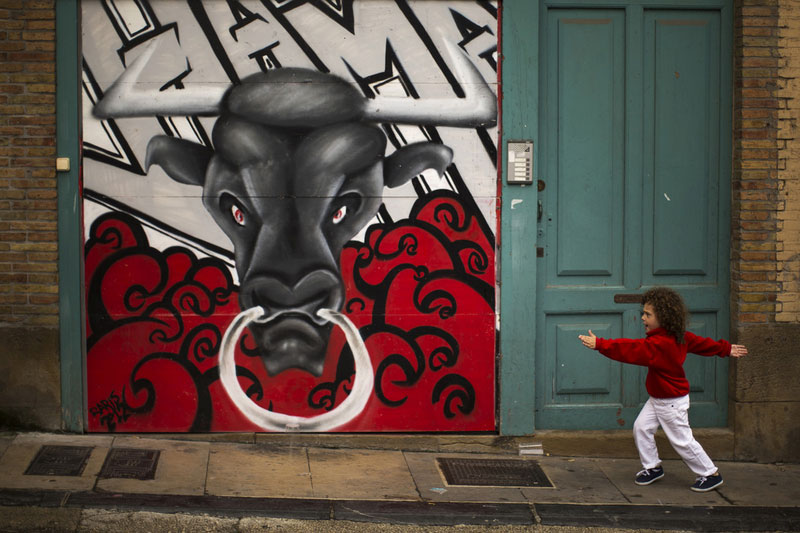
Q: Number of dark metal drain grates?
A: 3